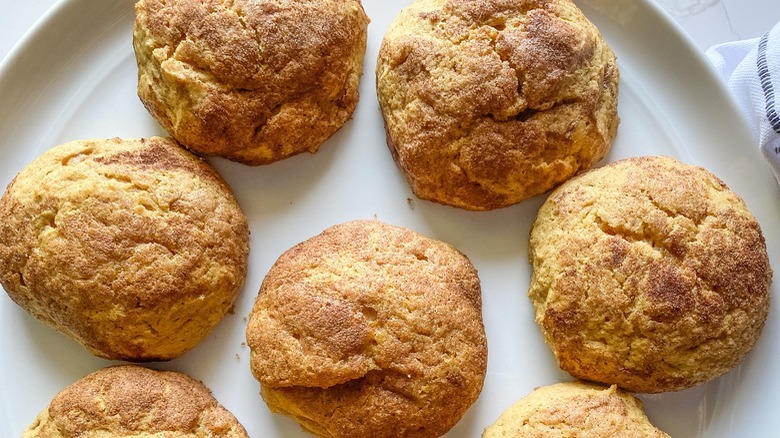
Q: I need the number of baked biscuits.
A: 7